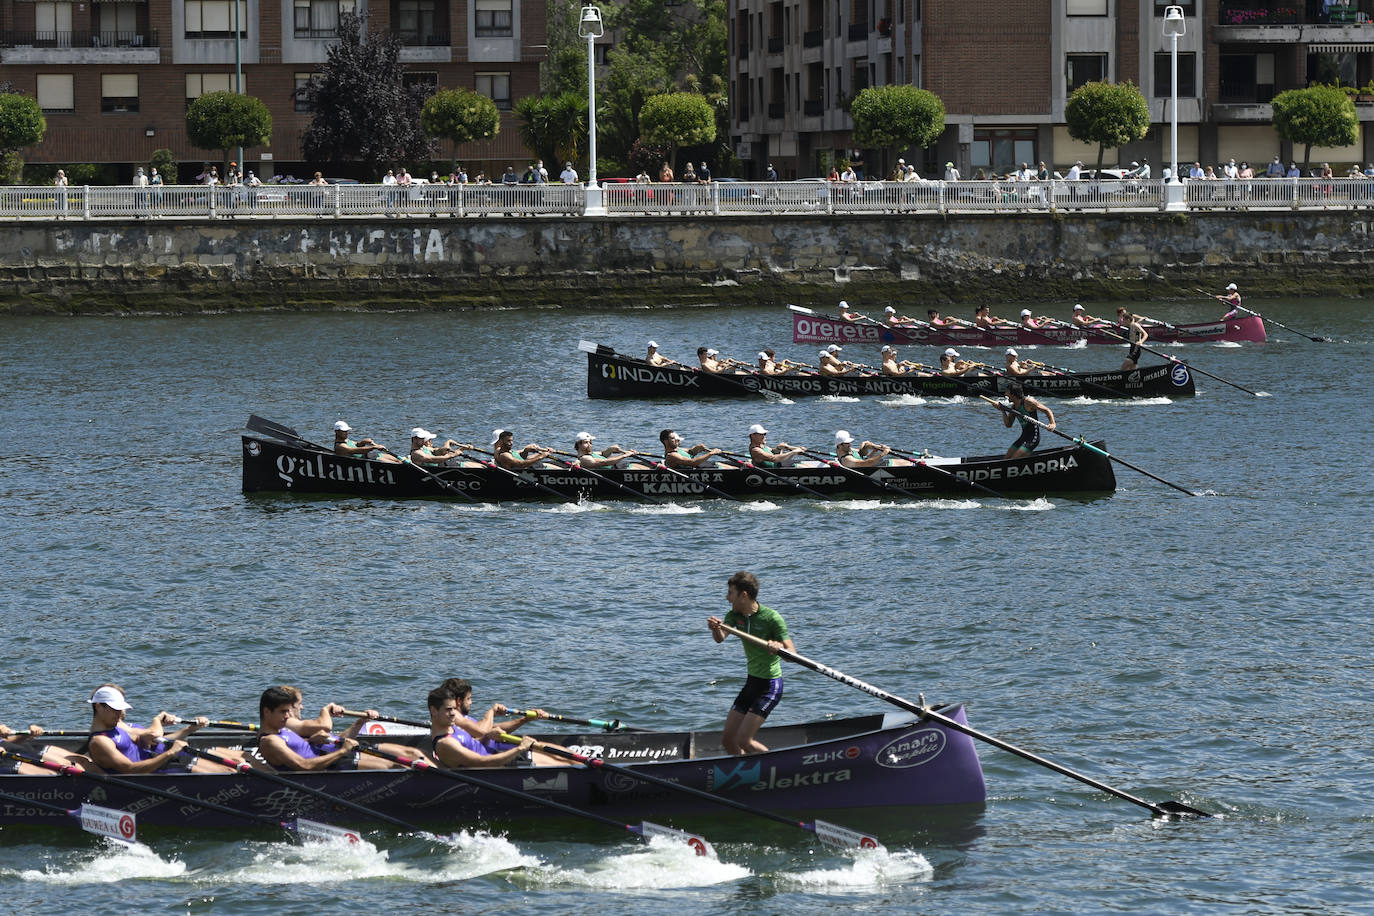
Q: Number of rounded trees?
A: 7